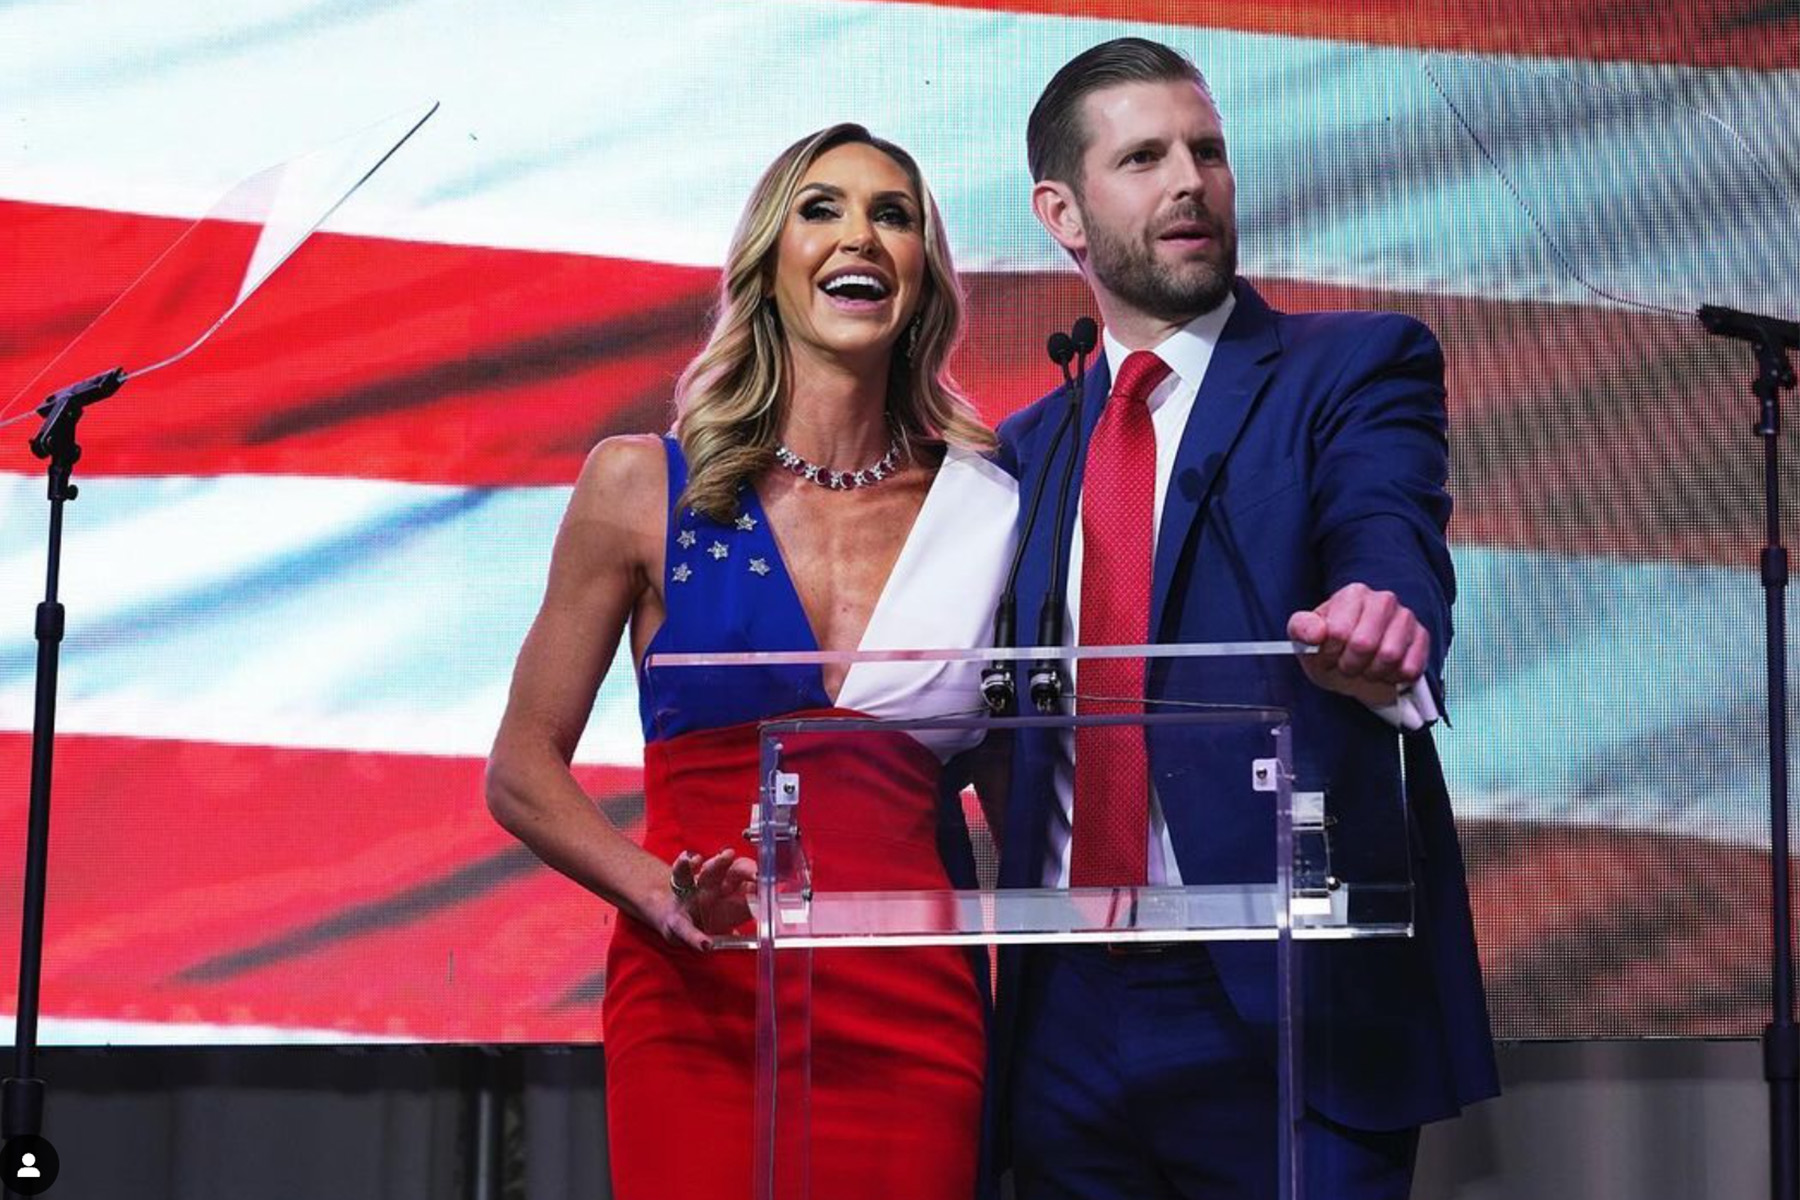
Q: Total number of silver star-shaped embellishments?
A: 5